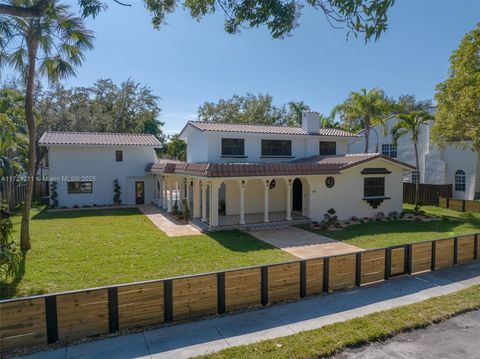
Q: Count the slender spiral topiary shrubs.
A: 2